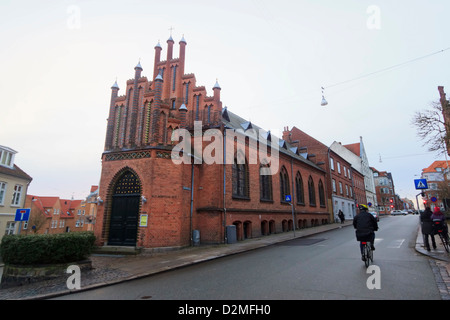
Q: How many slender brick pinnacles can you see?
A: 8